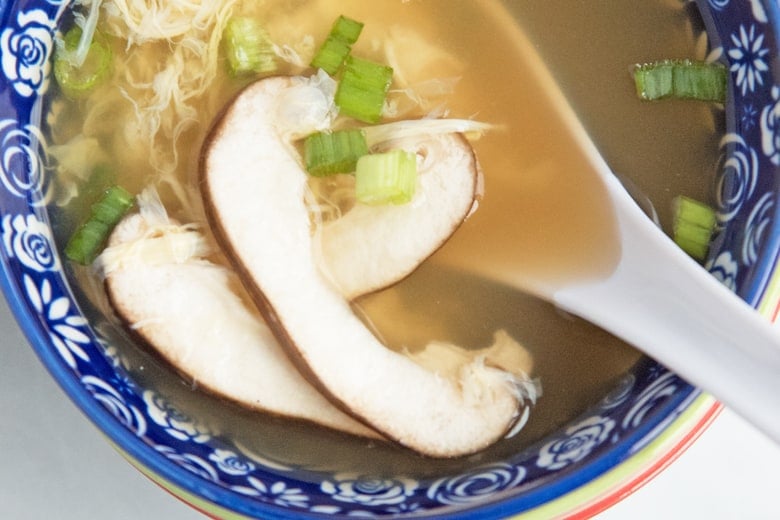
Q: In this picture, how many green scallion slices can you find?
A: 9